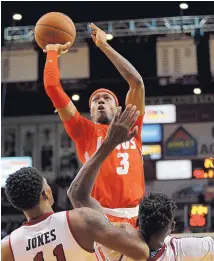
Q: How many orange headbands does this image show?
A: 1